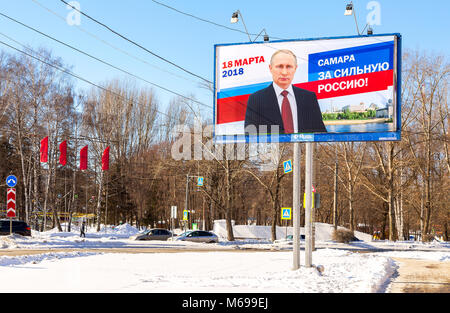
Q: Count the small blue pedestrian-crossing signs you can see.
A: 4